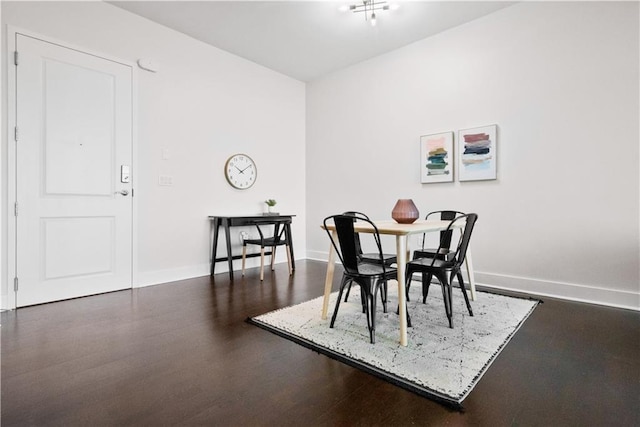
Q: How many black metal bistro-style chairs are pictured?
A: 4